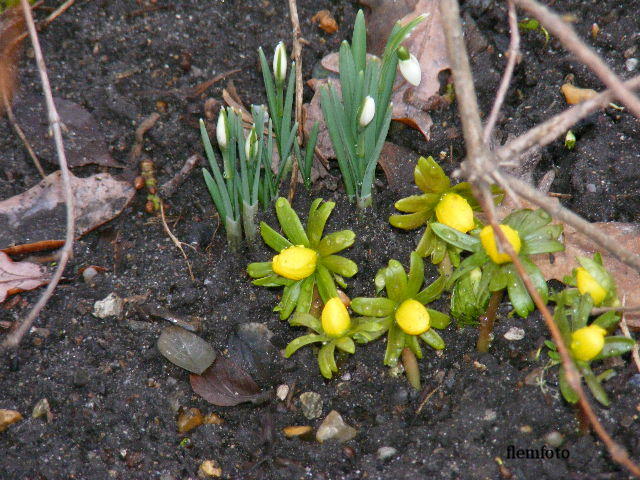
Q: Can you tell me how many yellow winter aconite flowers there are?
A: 7